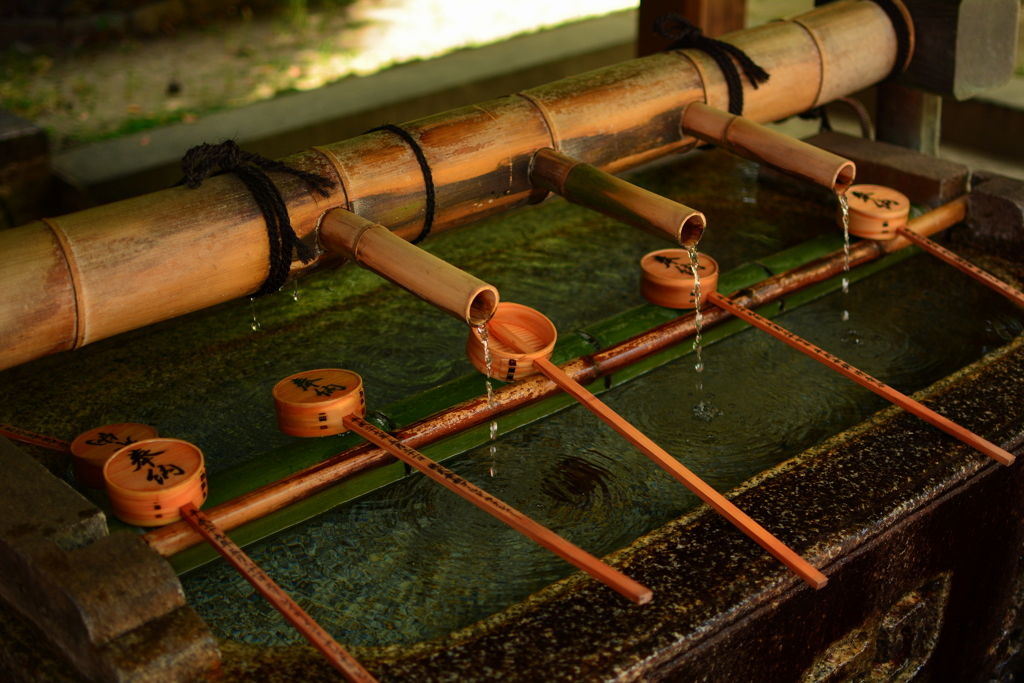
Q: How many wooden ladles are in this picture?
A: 6